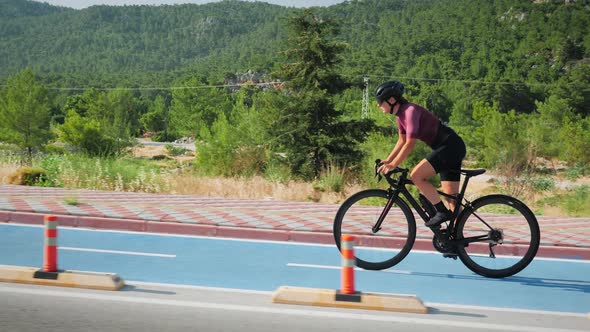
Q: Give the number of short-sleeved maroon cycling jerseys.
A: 1